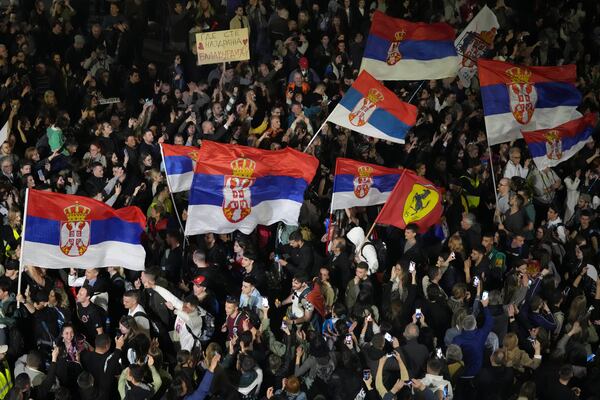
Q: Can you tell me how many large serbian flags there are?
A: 8